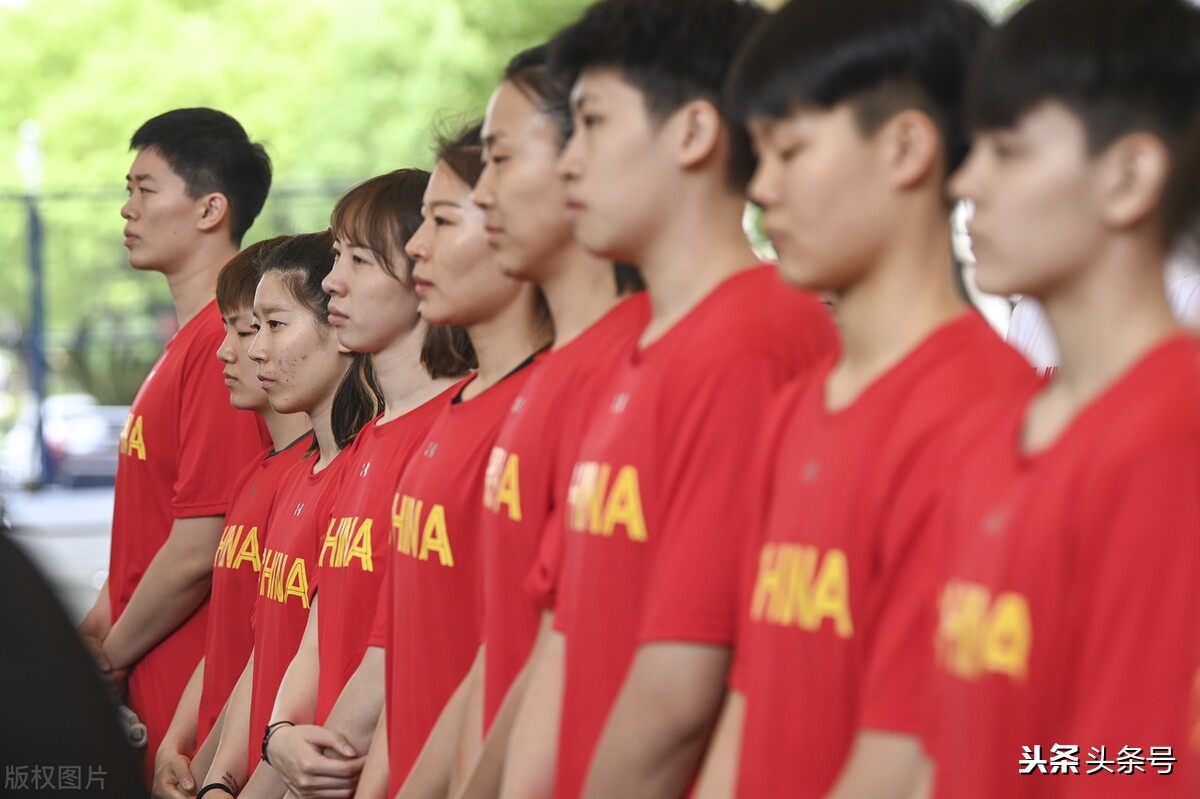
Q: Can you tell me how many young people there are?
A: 9